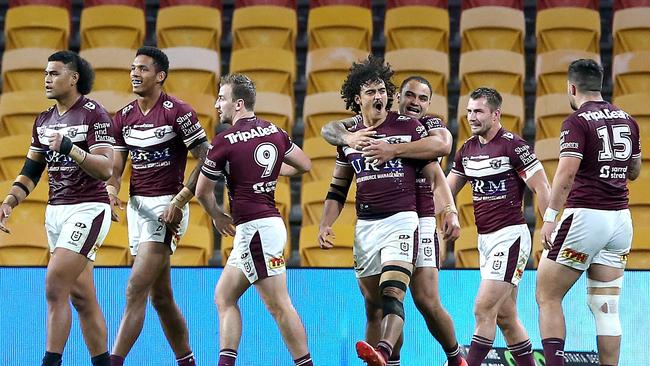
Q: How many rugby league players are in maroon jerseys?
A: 7